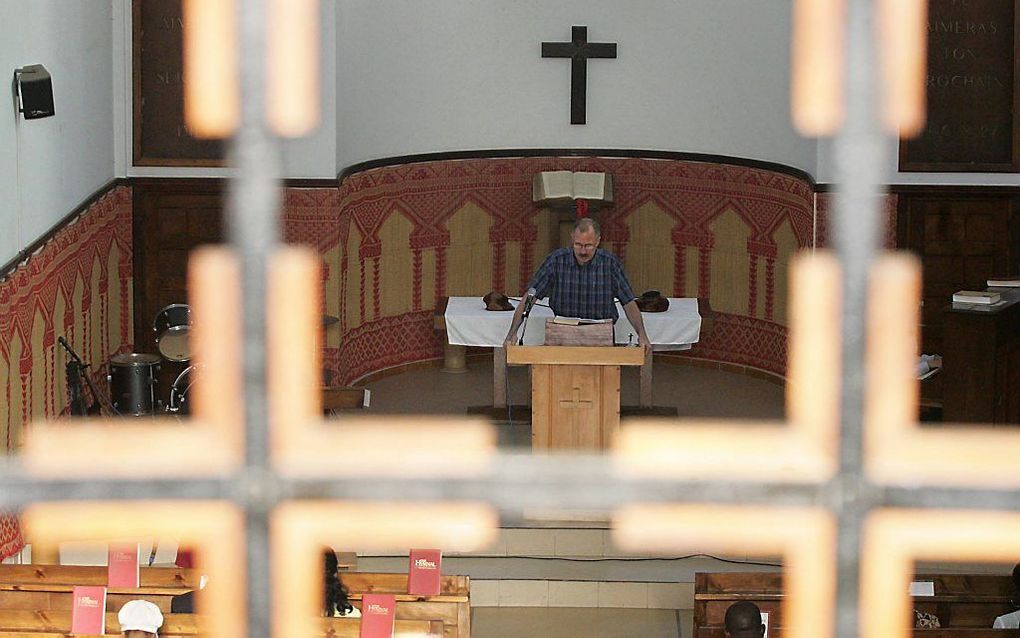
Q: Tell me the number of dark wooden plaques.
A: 2